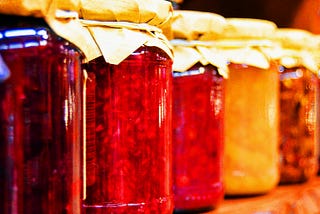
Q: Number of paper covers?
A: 5